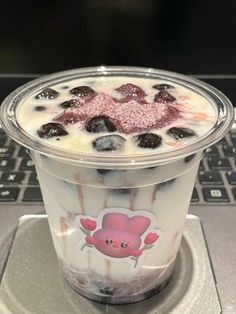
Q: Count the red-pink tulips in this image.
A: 2